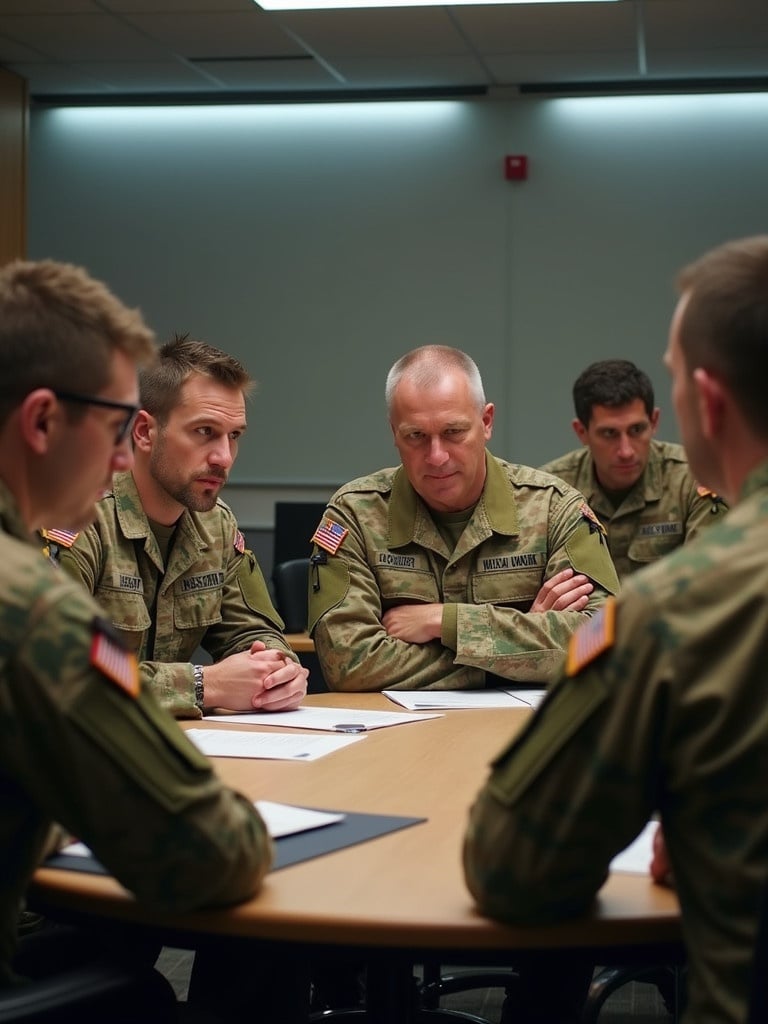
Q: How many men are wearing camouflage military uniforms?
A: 5